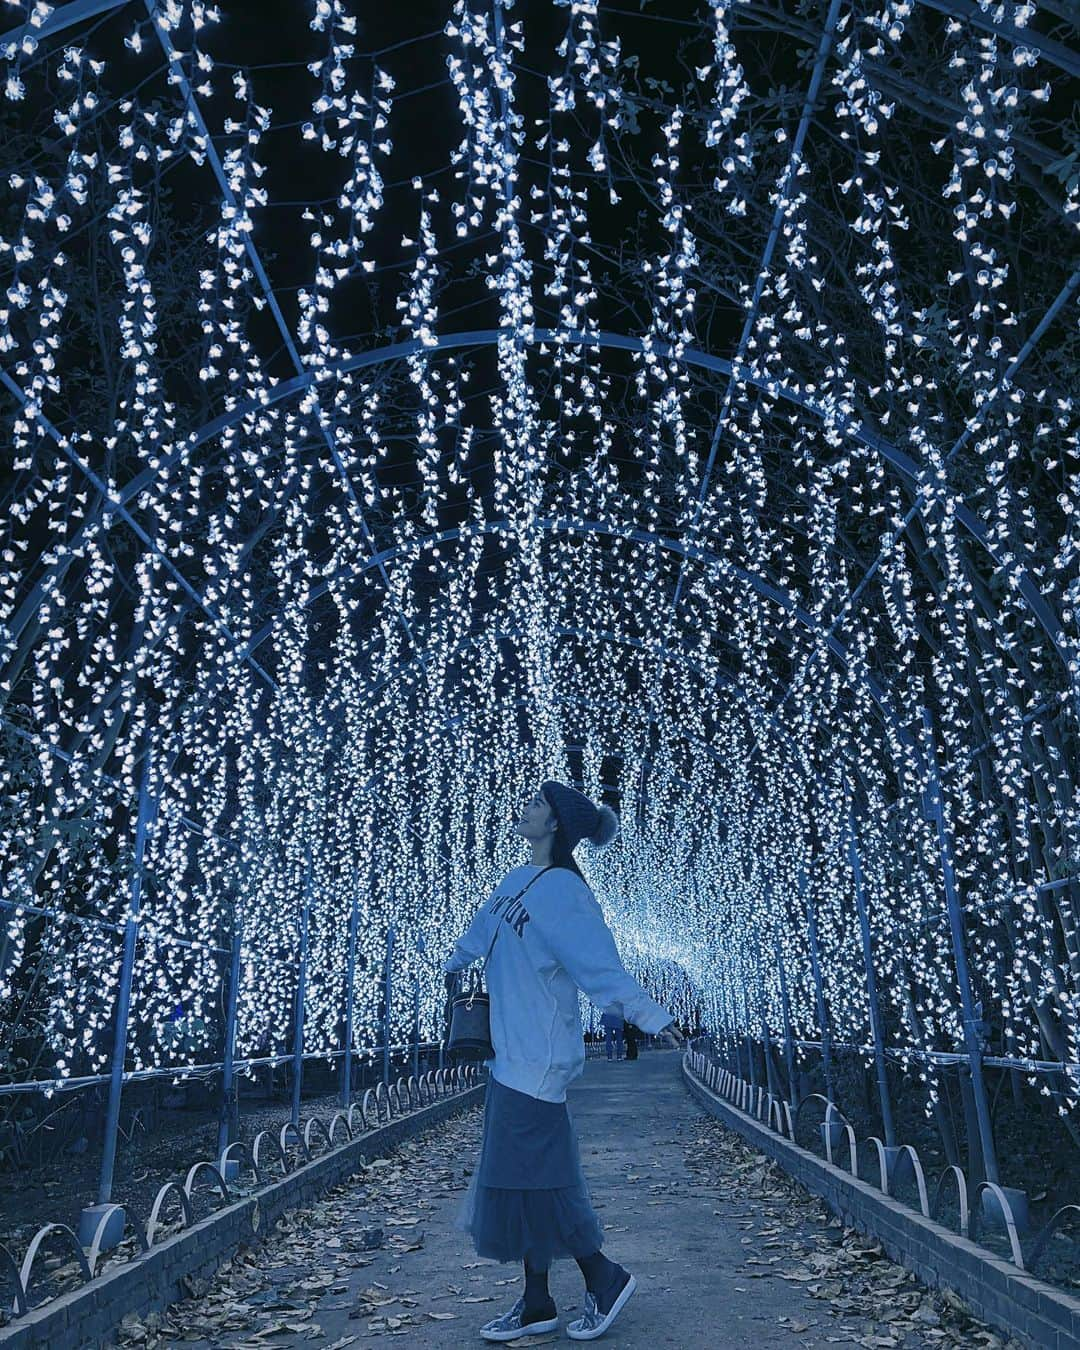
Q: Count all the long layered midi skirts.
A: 1